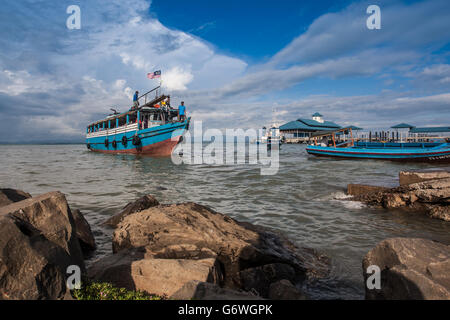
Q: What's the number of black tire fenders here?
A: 5